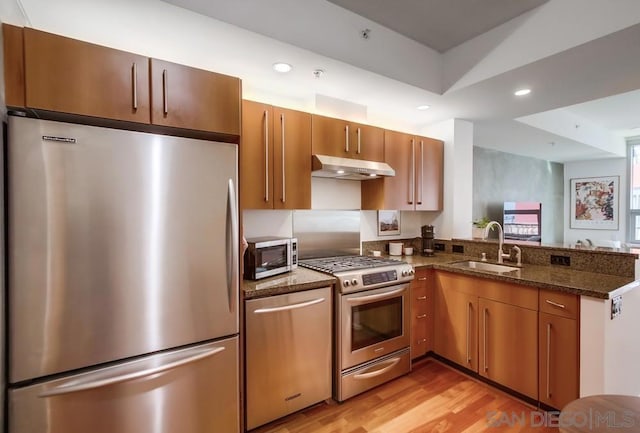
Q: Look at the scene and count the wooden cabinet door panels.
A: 11